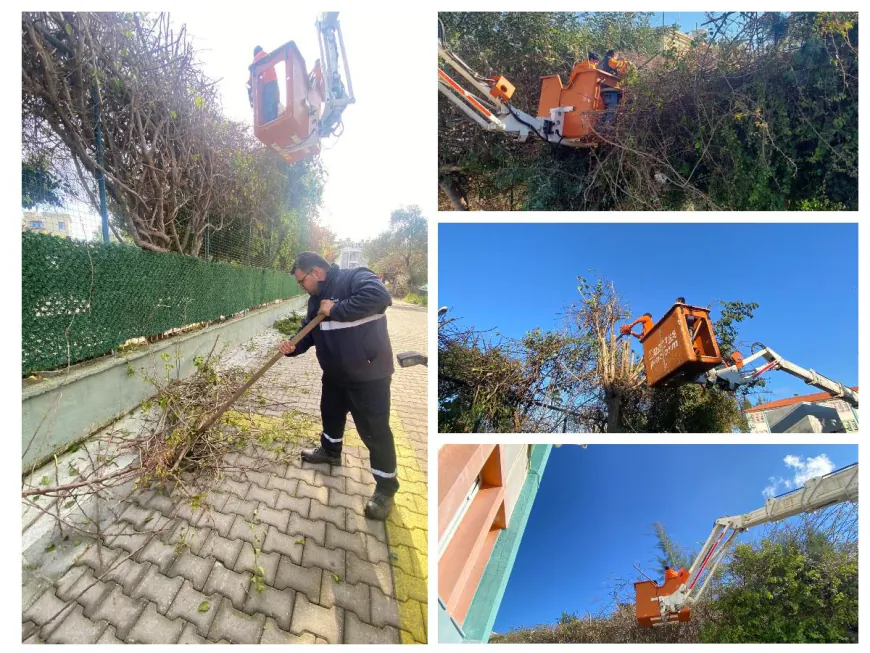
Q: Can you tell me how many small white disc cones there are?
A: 0